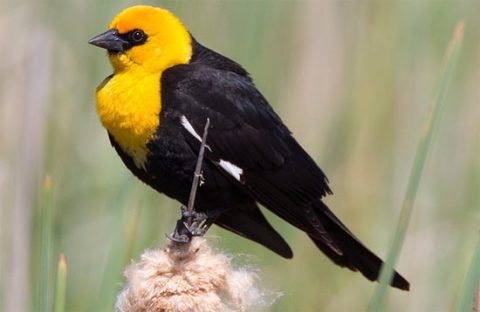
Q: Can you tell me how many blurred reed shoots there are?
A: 4